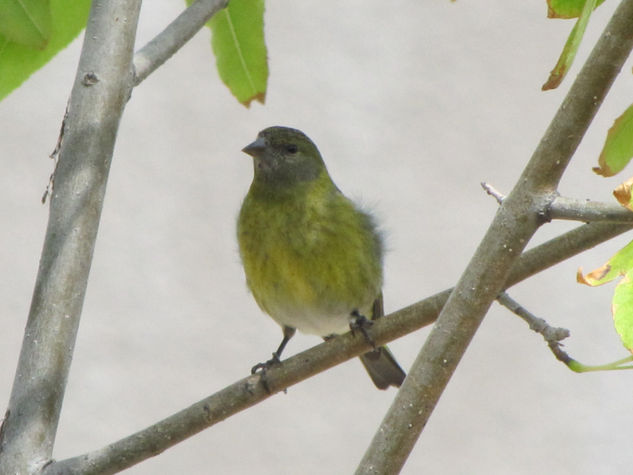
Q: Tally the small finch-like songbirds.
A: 1